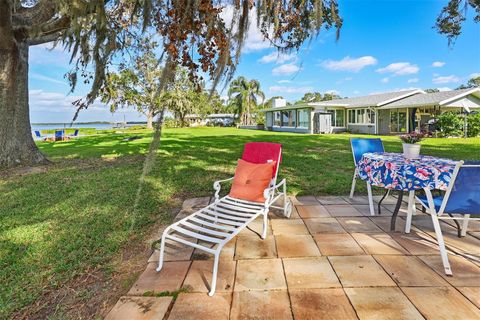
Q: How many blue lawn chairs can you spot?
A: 5